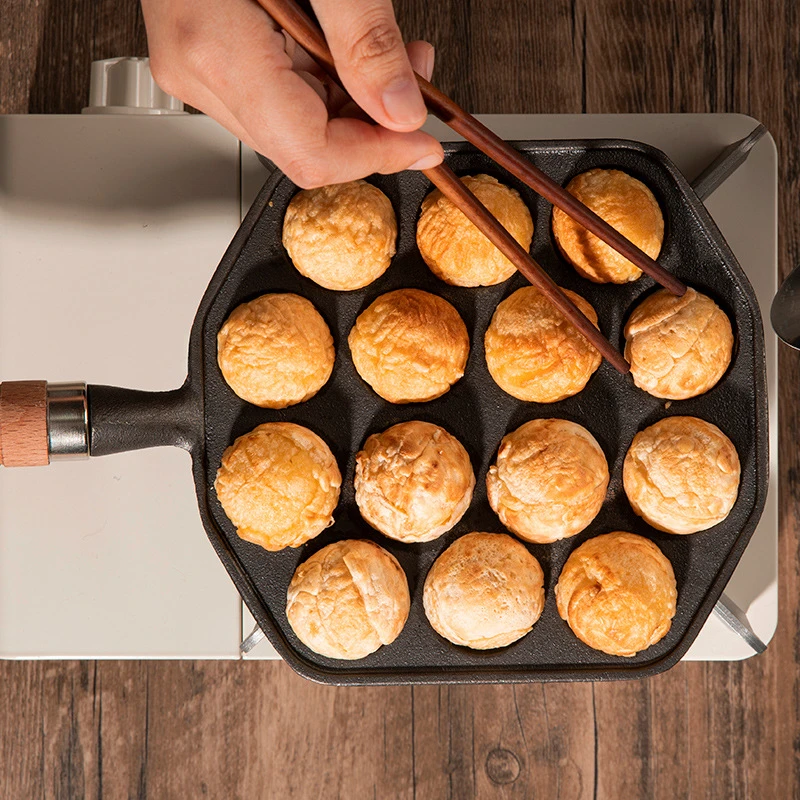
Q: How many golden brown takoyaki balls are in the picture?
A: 14